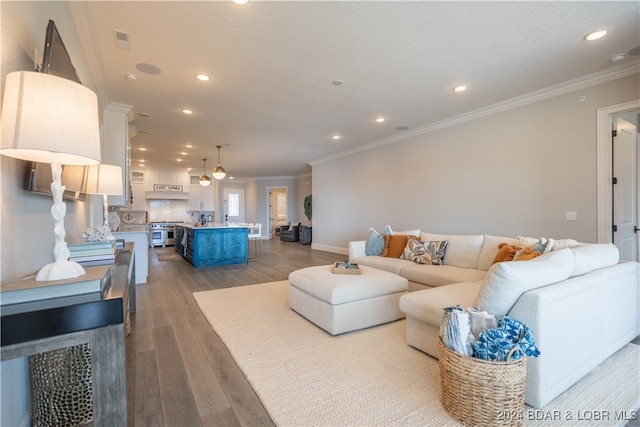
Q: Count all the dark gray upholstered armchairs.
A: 2